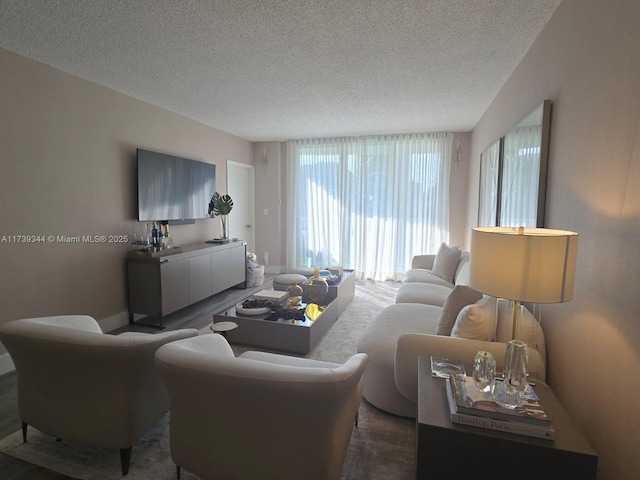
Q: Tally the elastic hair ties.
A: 0